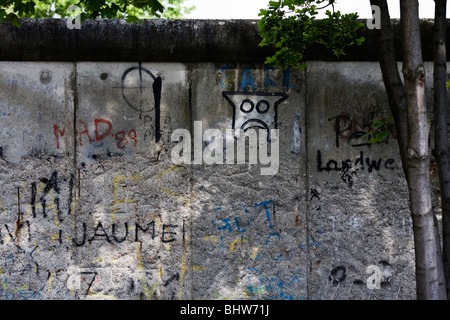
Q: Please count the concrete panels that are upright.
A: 4